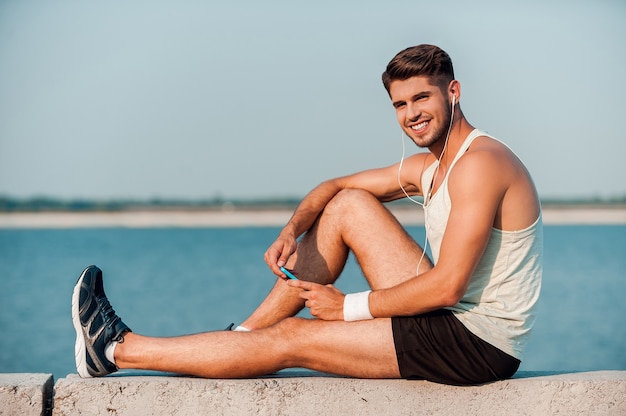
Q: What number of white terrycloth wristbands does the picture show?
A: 1